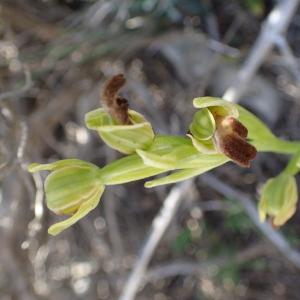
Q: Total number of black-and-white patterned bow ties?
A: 0